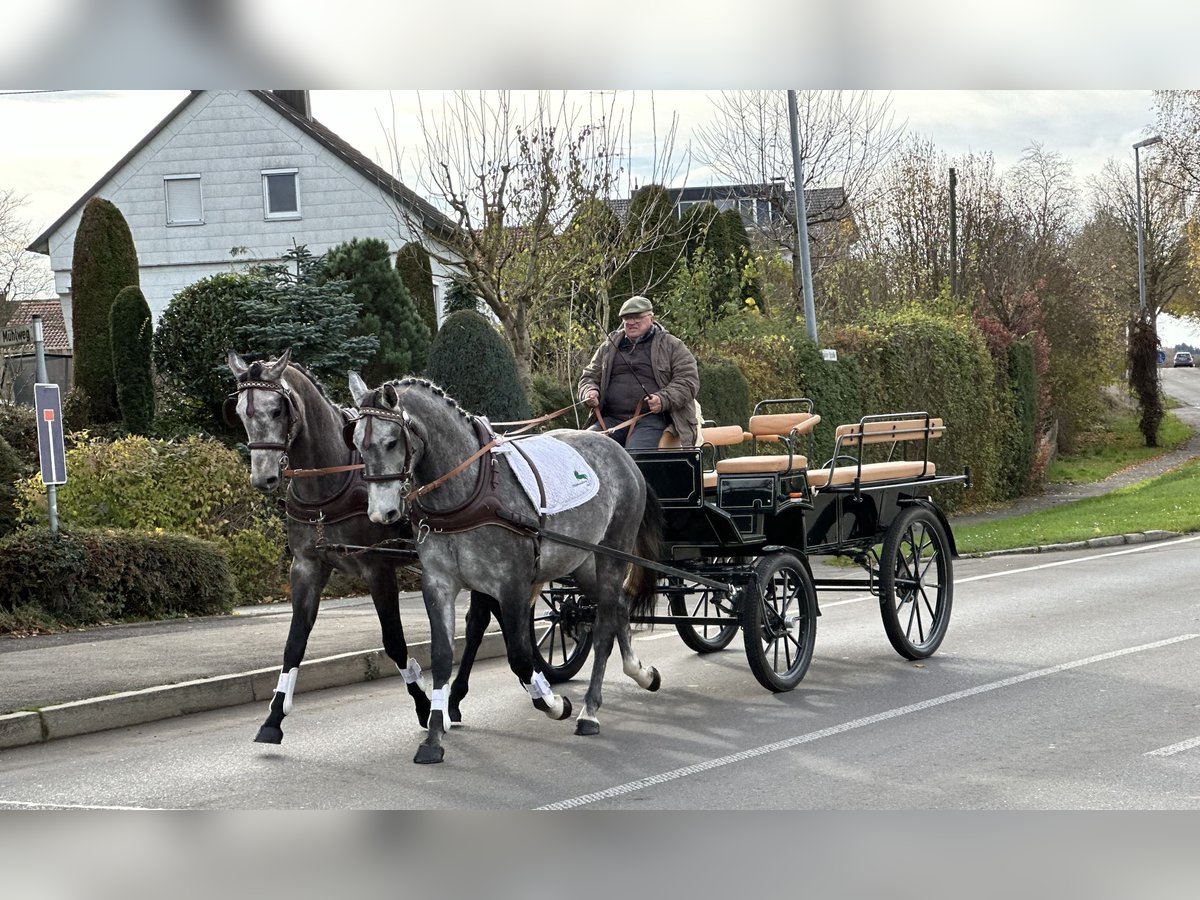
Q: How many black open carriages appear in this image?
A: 1